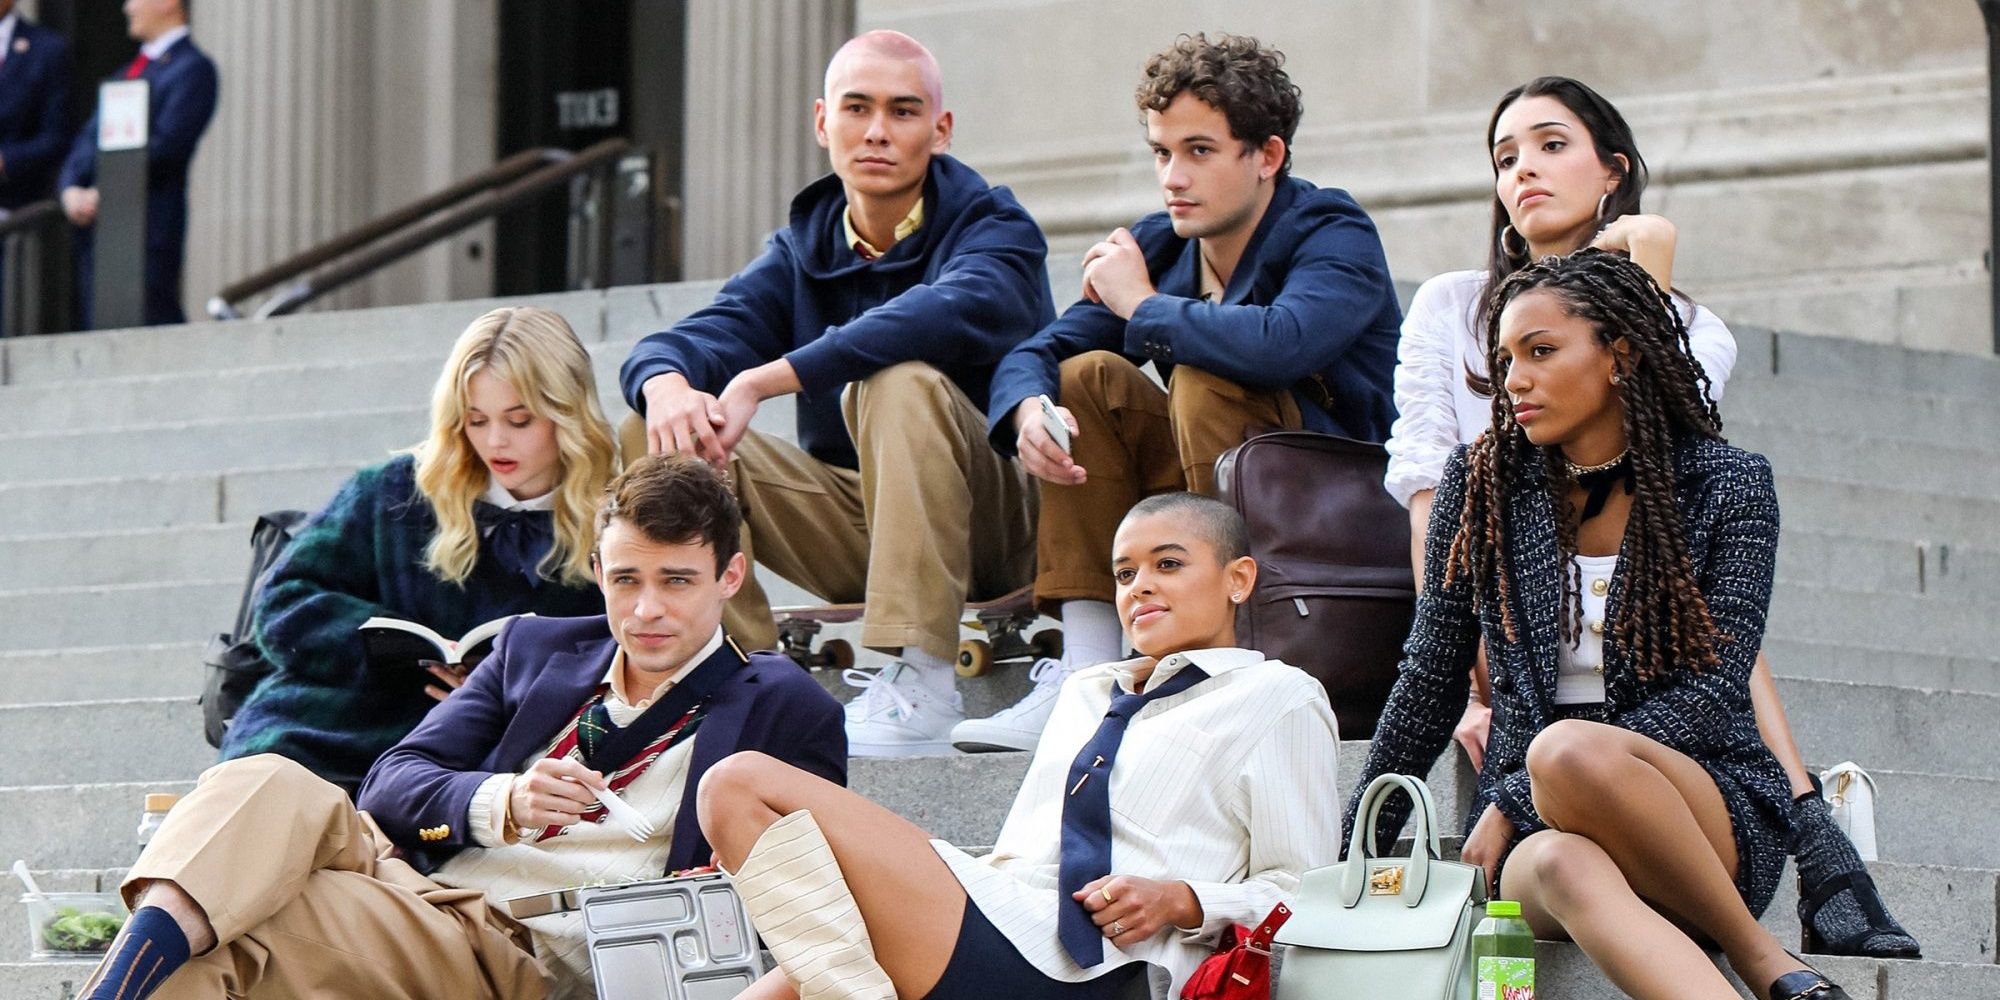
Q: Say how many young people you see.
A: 7